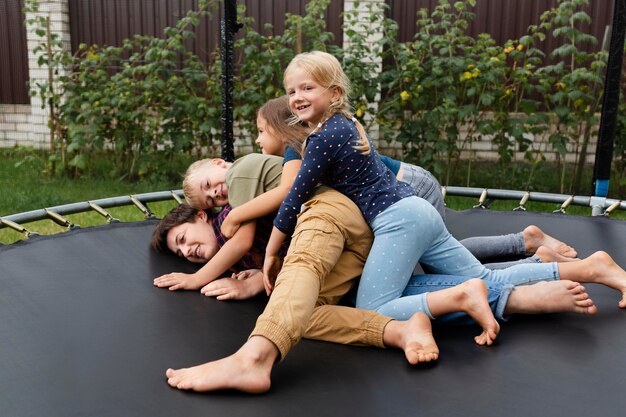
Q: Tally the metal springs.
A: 10